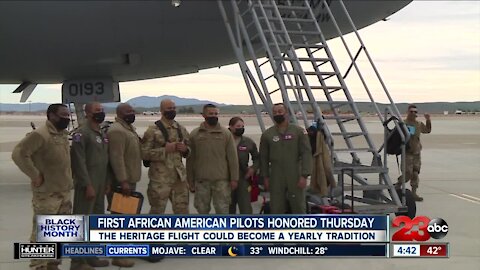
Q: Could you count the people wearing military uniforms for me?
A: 8